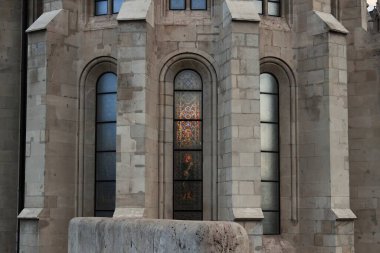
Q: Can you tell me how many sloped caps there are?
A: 8